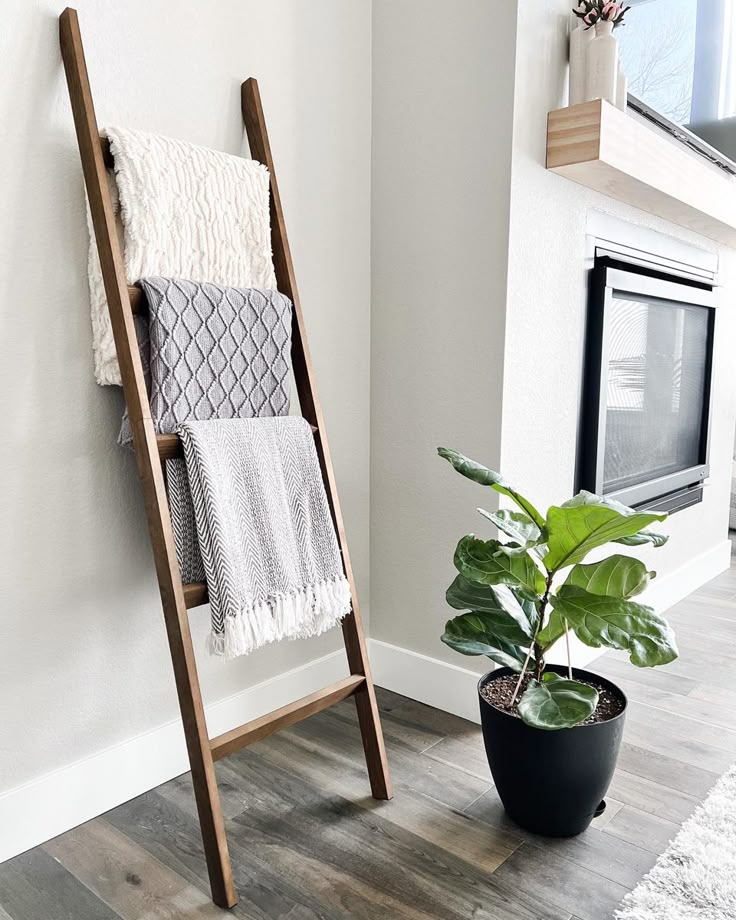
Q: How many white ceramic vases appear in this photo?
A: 3